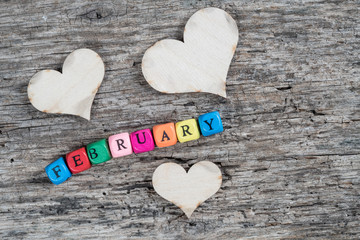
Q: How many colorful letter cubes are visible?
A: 8